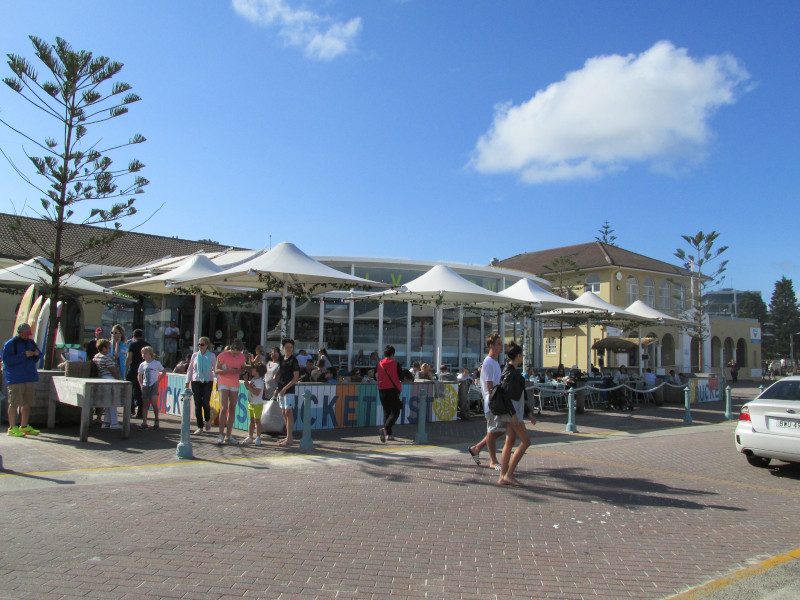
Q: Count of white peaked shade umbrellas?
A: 7